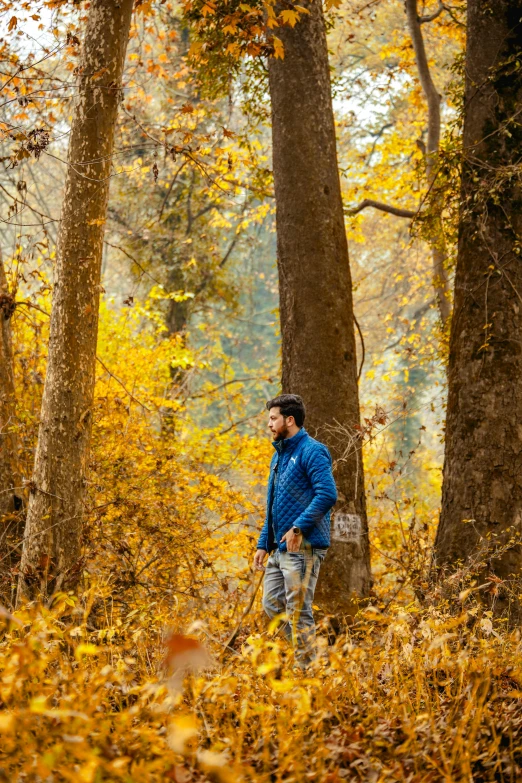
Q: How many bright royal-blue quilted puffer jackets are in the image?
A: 1